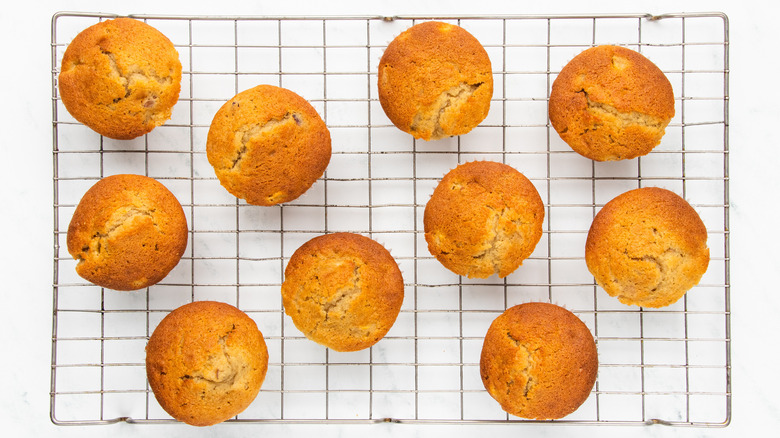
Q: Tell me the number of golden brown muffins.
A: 10